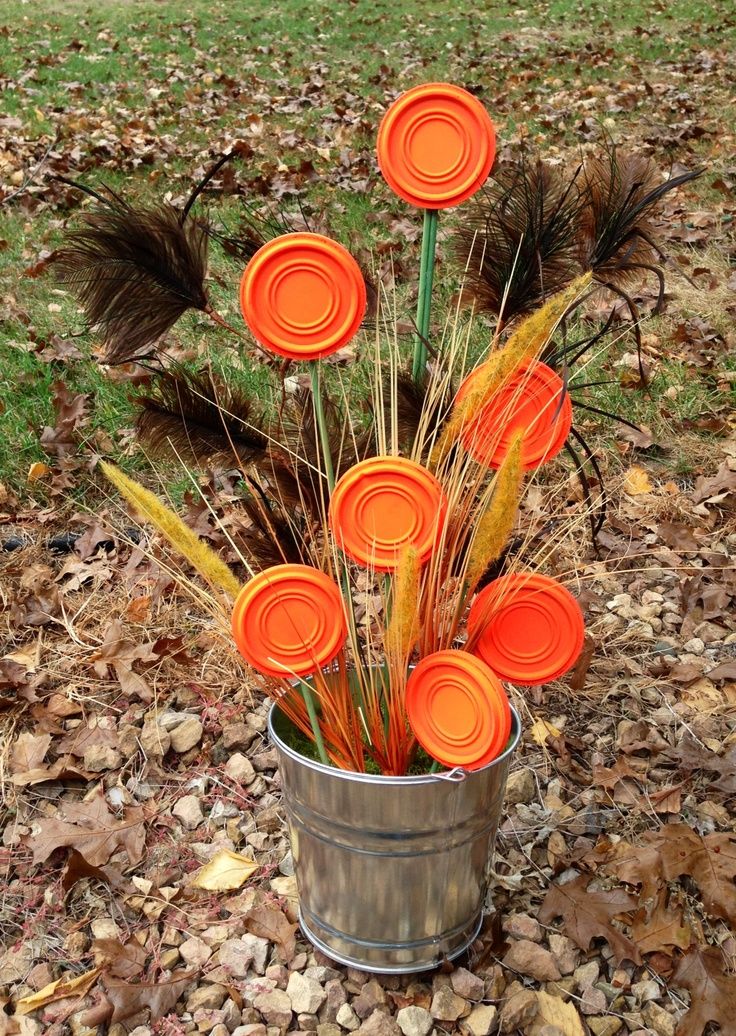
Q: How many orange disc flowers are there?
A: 7